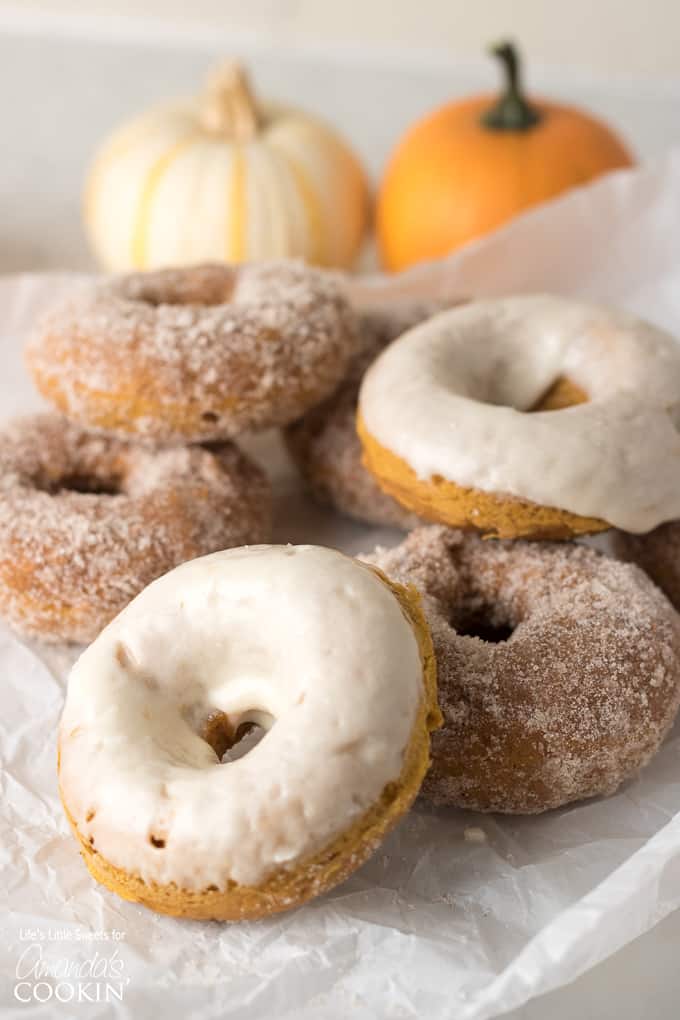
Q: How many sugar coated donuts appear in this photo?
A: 5